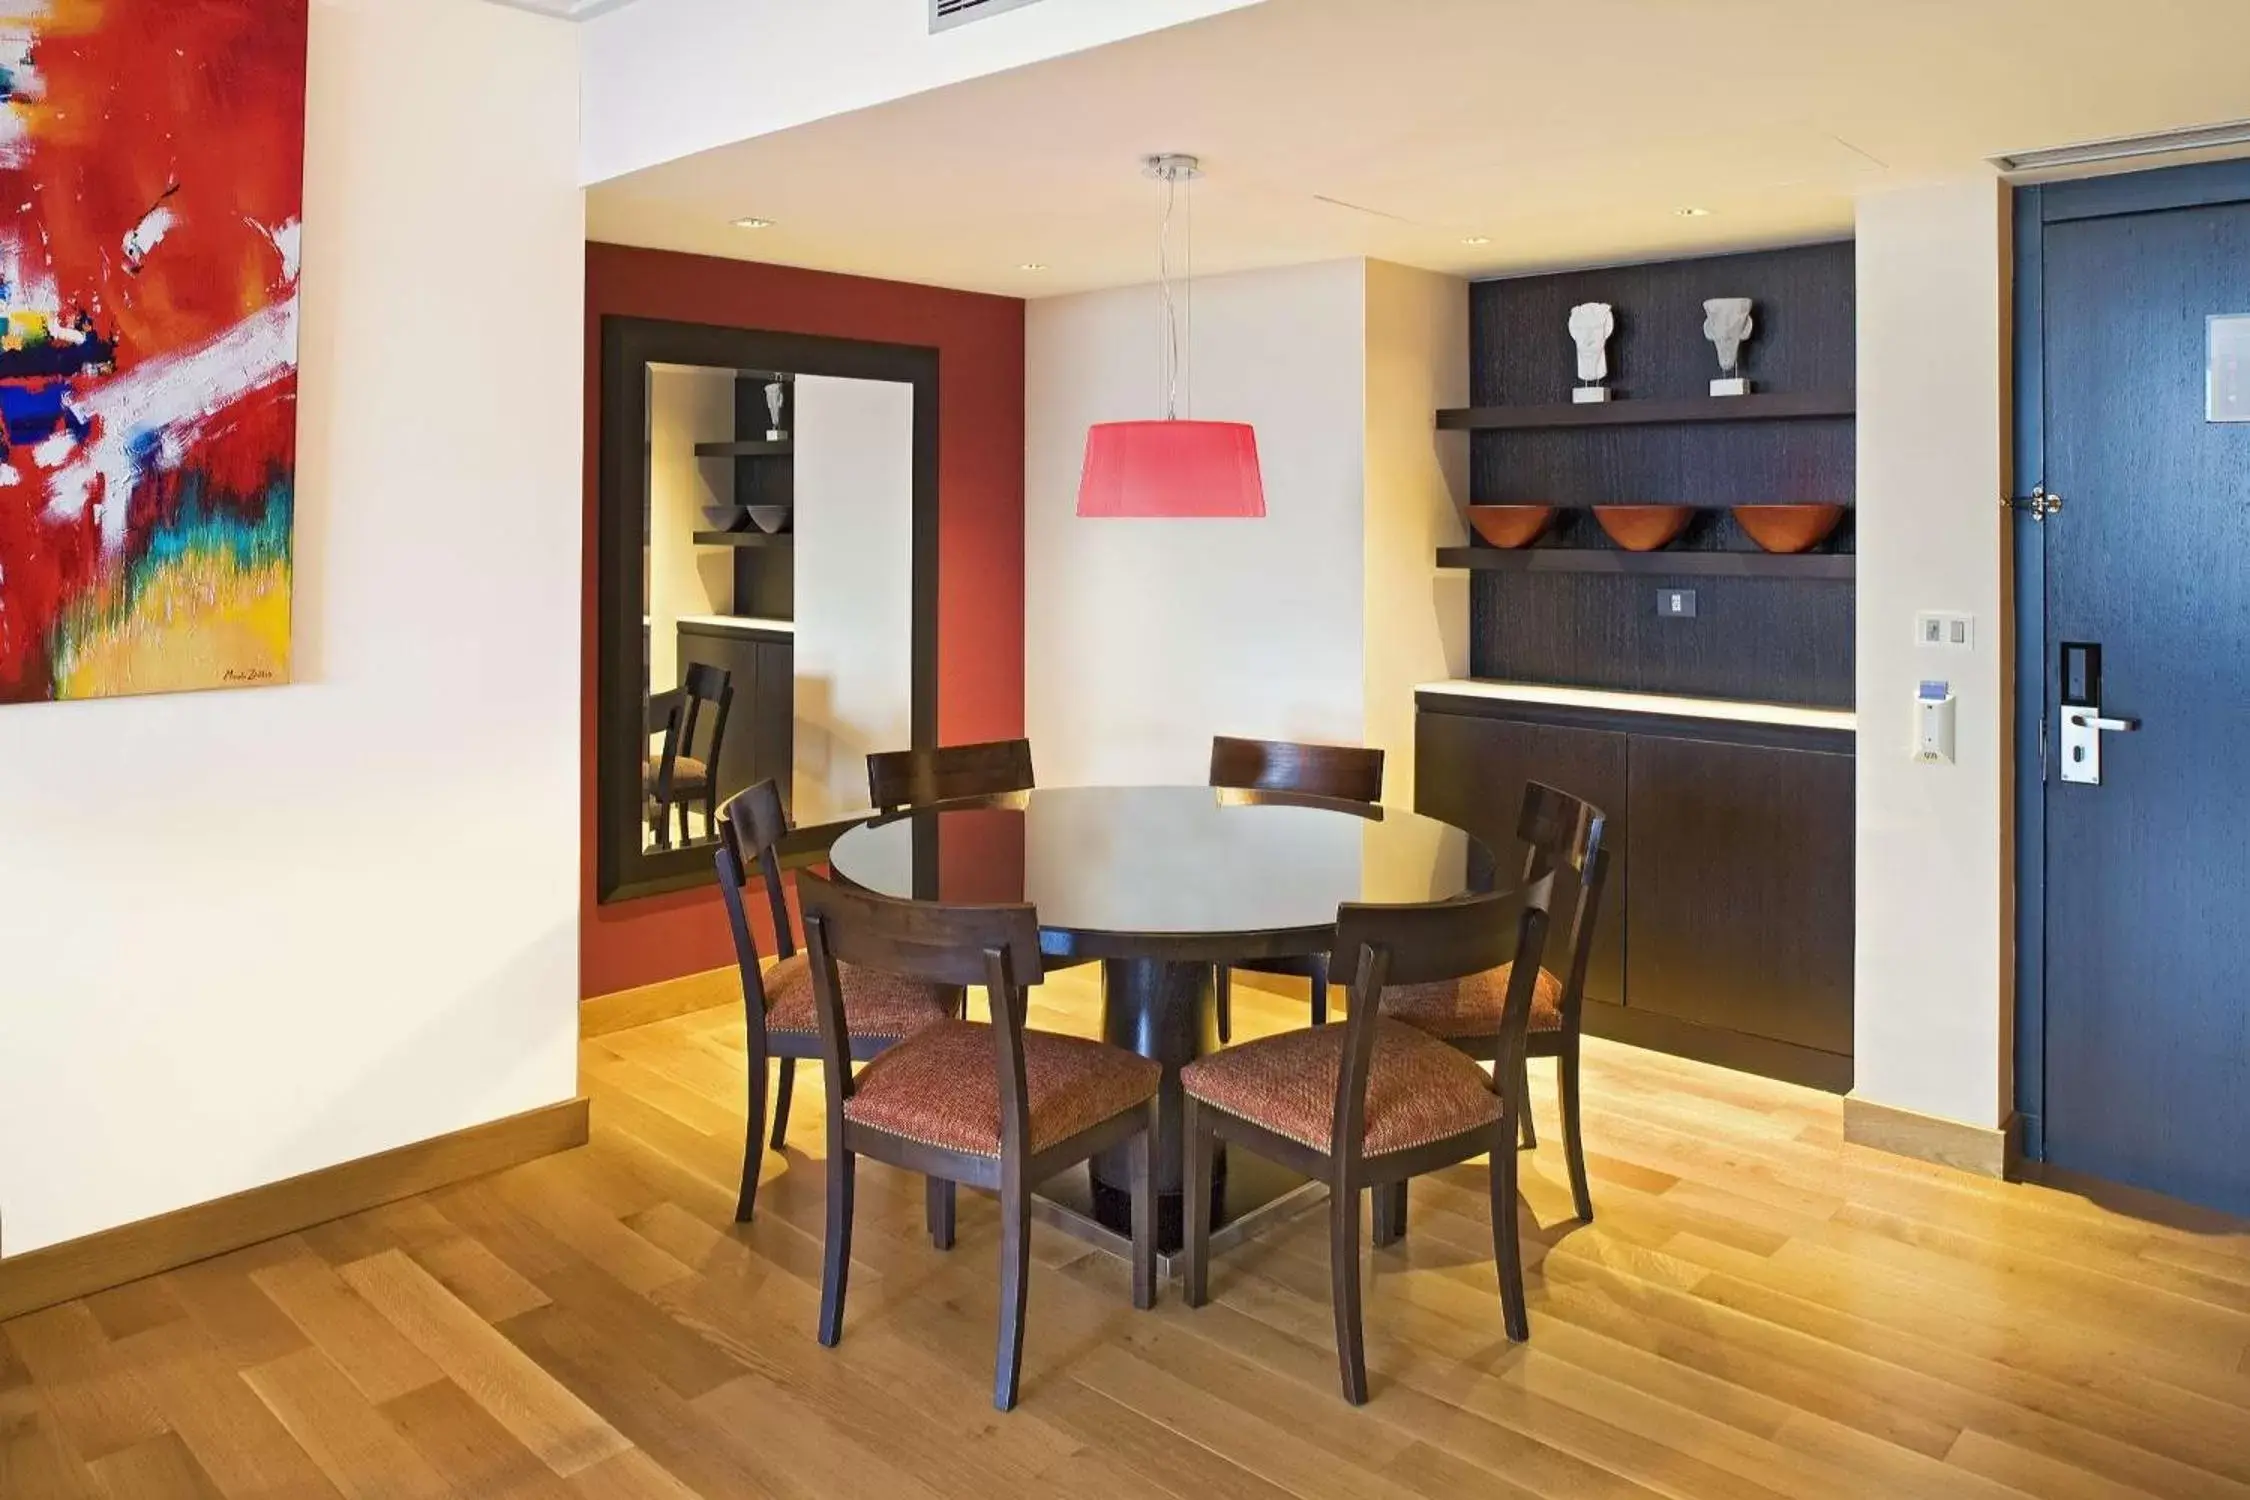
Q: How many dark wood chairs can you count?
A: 6